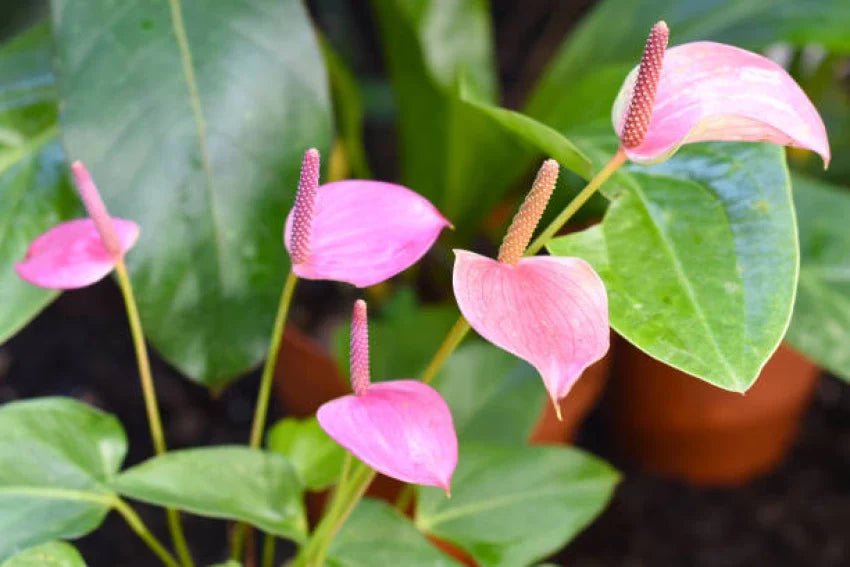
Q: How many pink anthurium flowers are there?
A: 5